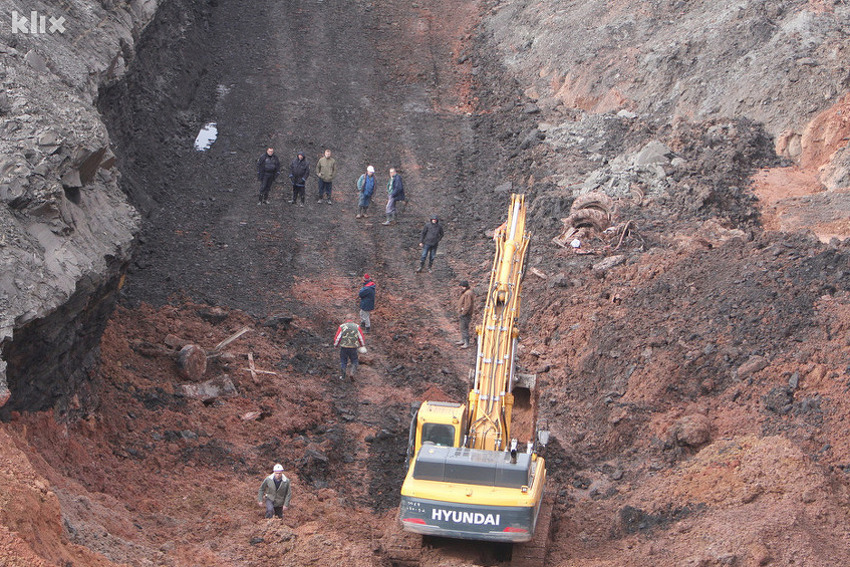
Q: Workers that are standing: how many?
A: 10